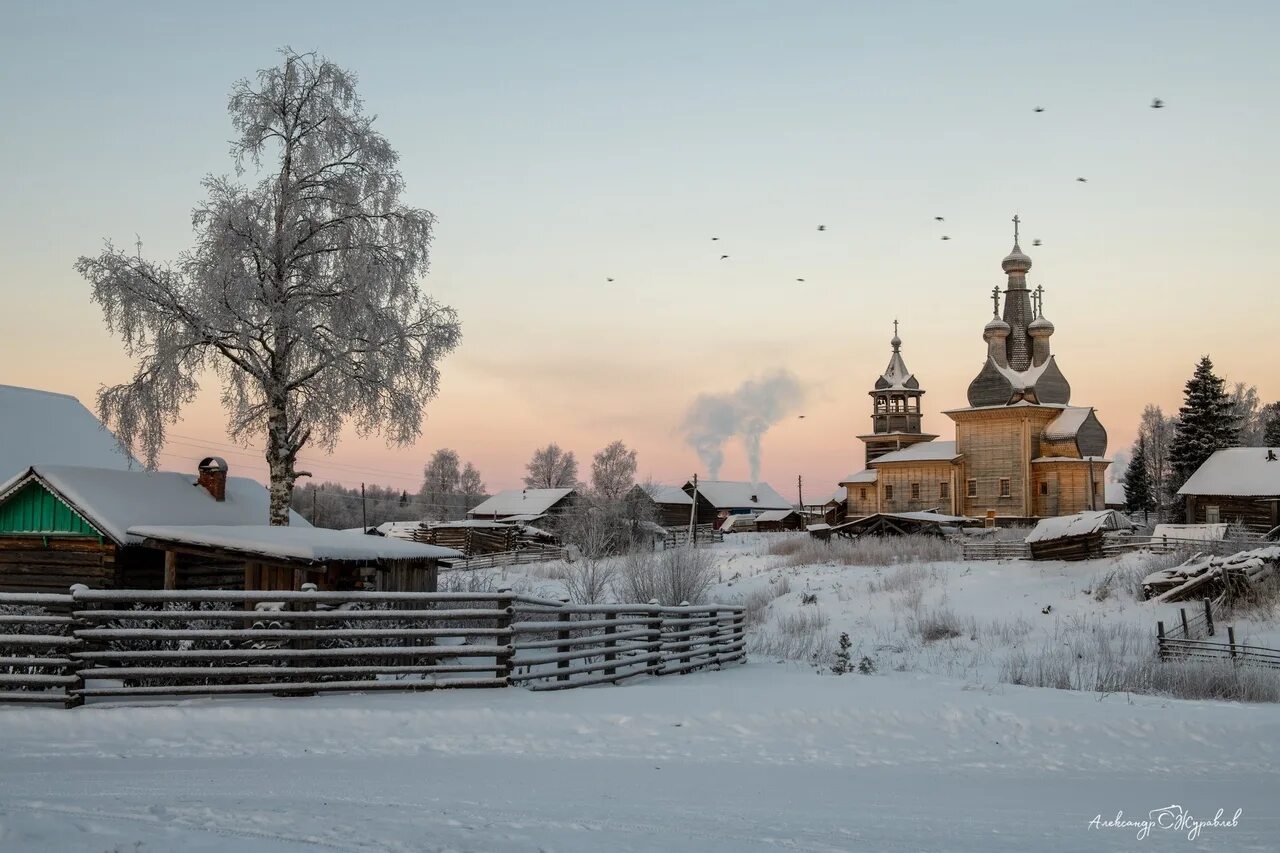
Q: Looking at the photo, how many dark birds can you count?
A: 12